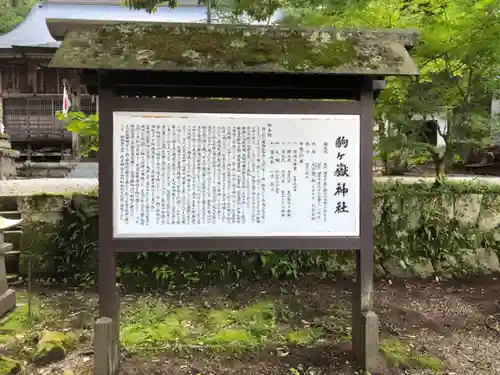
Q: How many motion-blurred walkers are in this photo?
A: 0